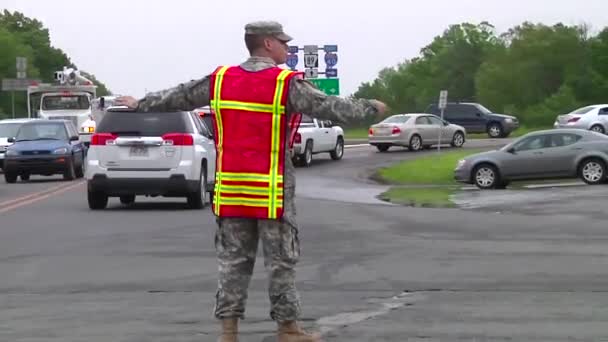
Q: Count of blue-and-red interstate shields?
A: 2